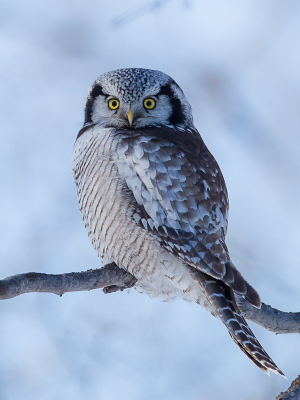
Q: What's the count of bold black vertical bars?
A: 2